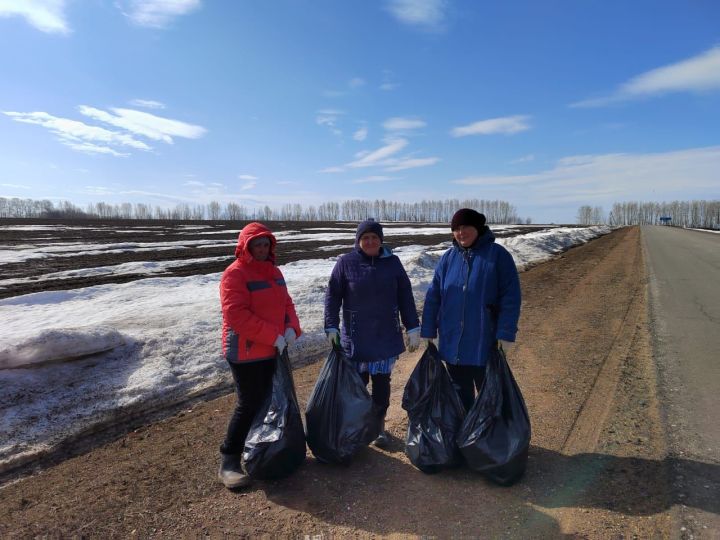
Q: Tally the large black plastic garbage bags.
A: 4